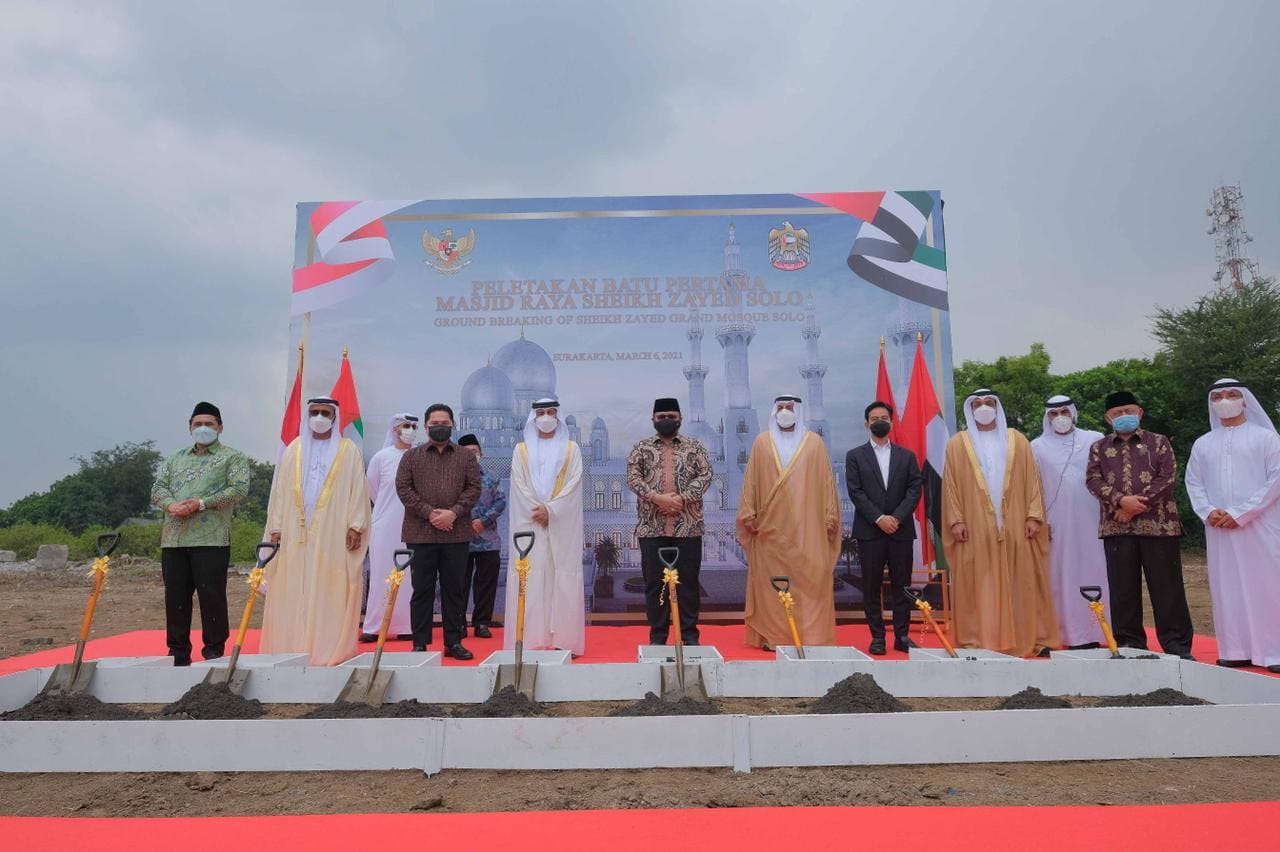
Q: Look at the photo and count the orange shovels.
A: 8